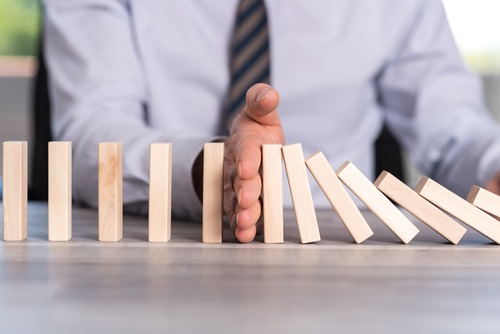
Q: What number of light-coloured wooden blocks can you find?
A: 12